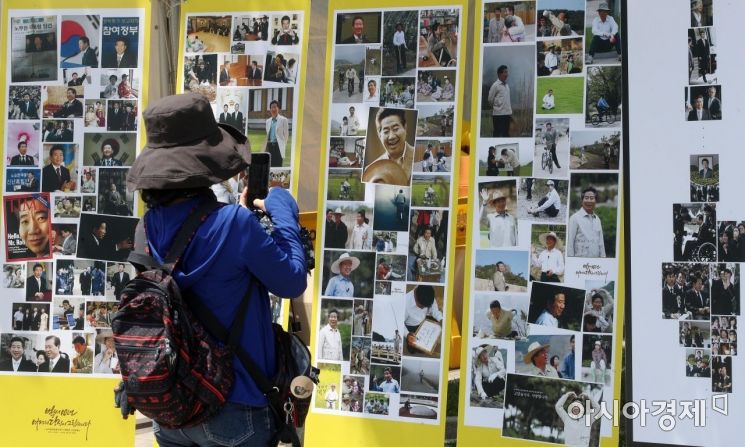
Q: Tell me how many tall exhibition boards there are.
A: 5